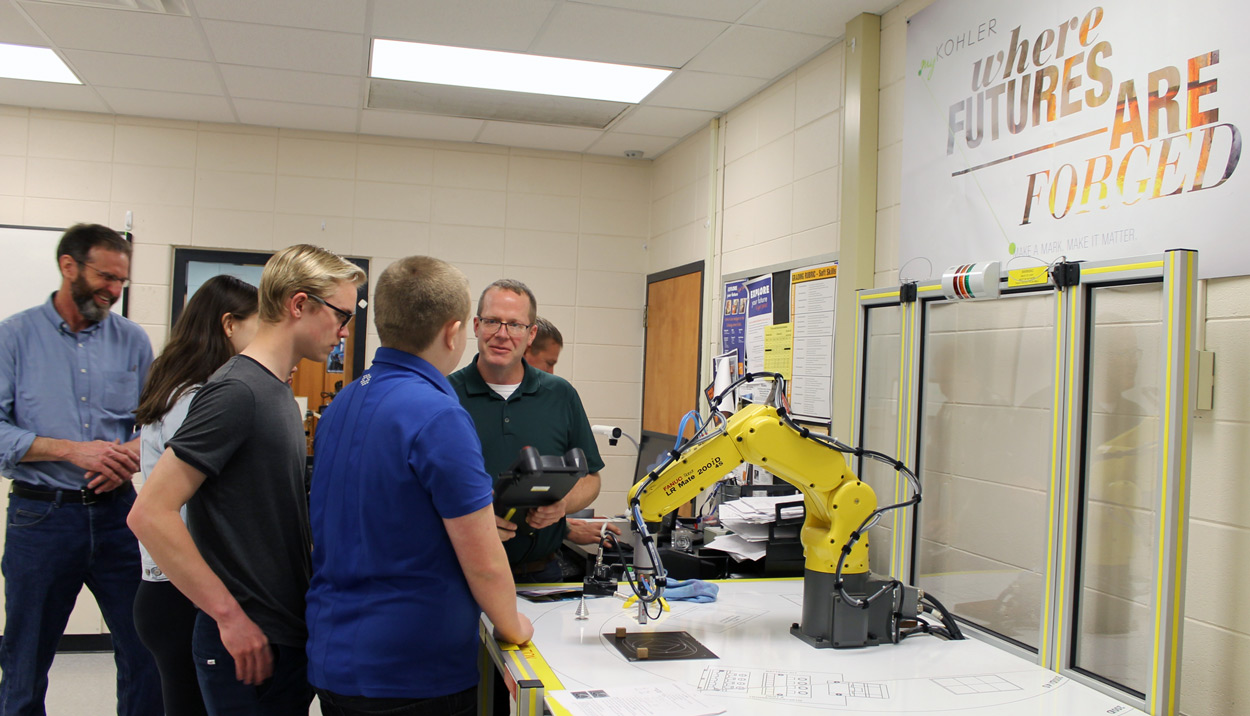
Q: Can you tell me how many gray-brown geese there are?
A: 0